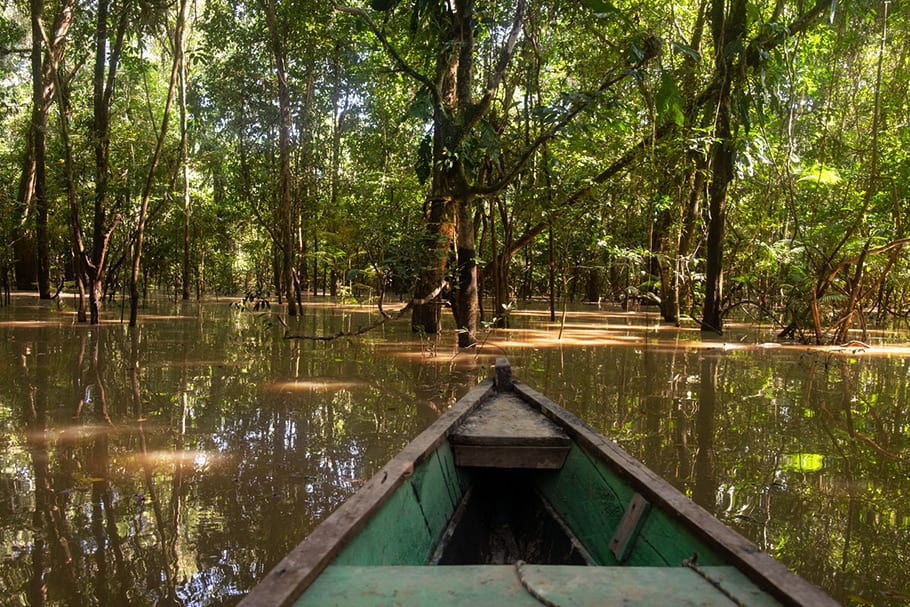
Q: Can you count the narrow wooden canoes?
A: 1